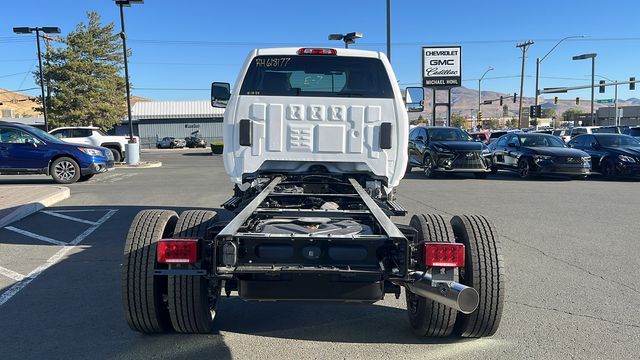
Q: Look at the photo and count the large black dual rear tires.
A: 4